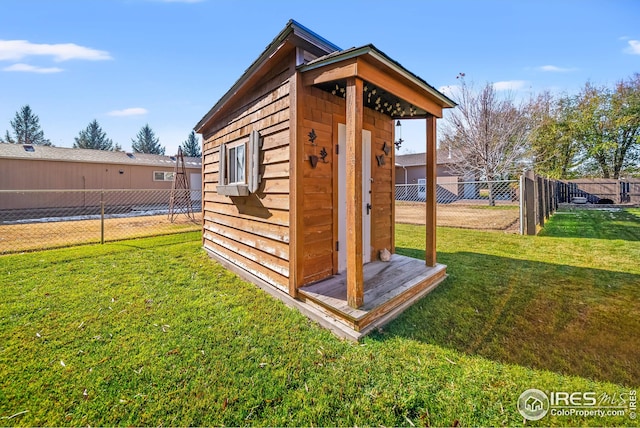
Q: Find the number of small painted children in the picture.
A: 0